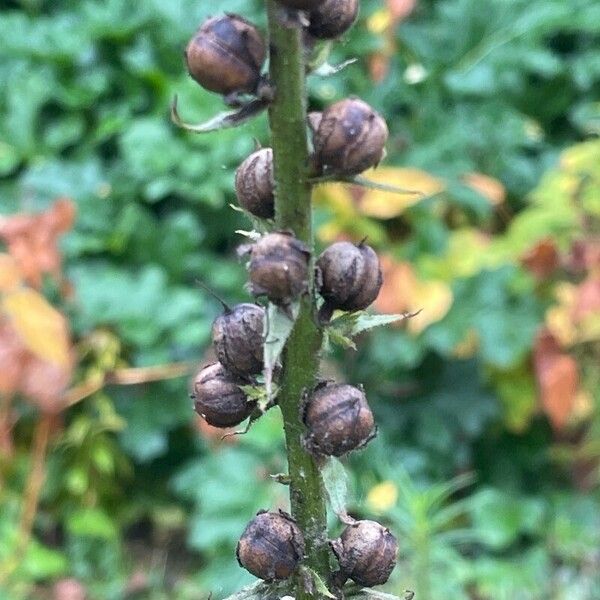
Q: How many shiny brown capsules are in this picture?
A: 12